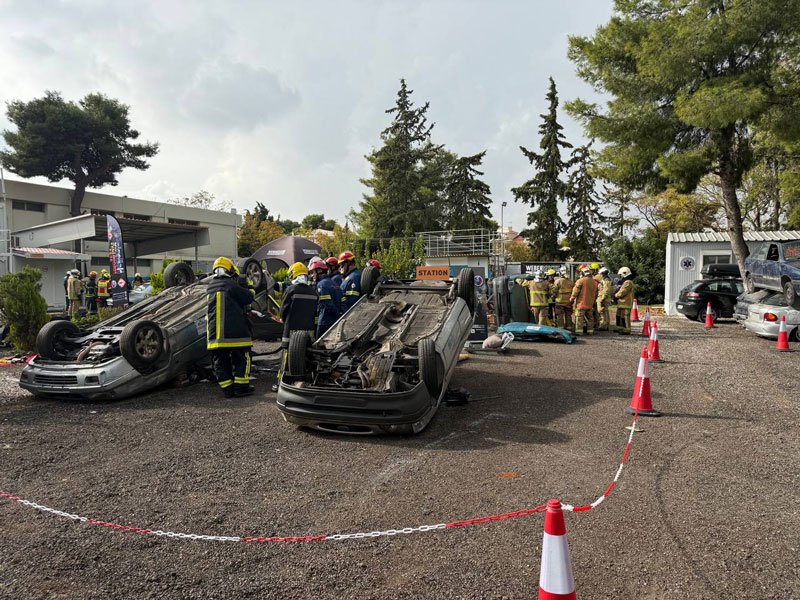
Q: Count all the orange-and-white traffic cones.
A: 7